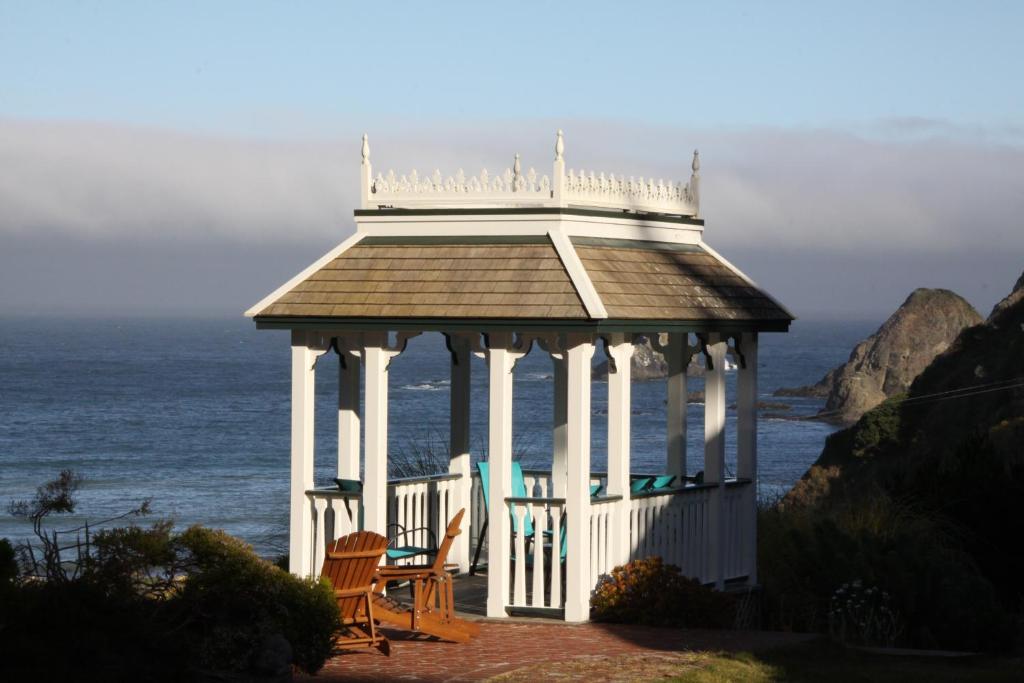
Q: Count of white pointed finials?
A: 4